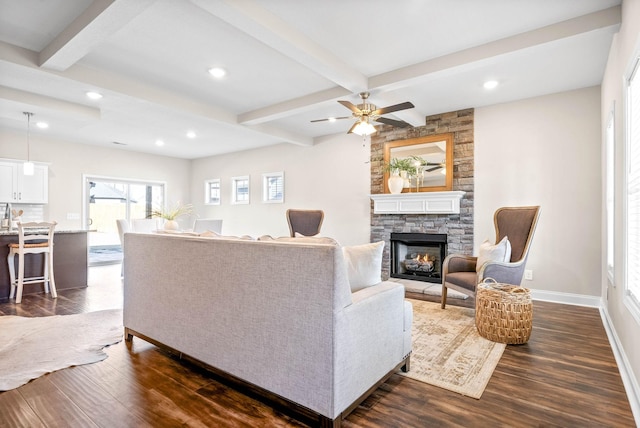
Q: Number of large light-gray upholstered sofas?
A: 1